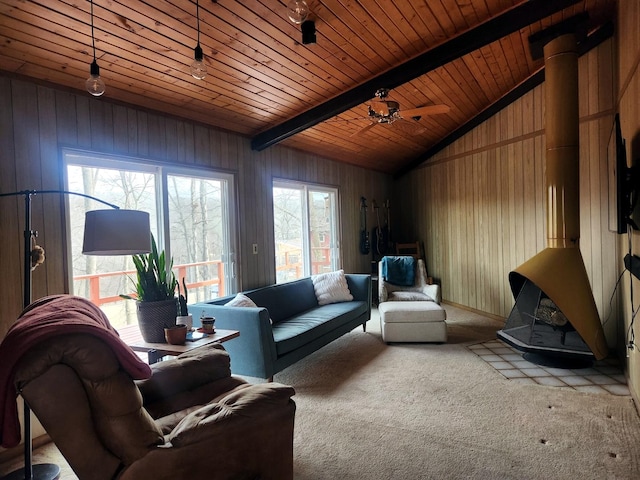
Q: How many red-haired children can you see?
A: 0